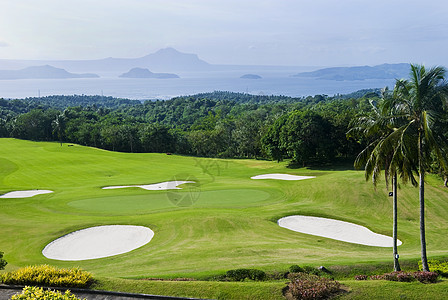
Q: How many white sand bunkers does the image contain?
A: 5